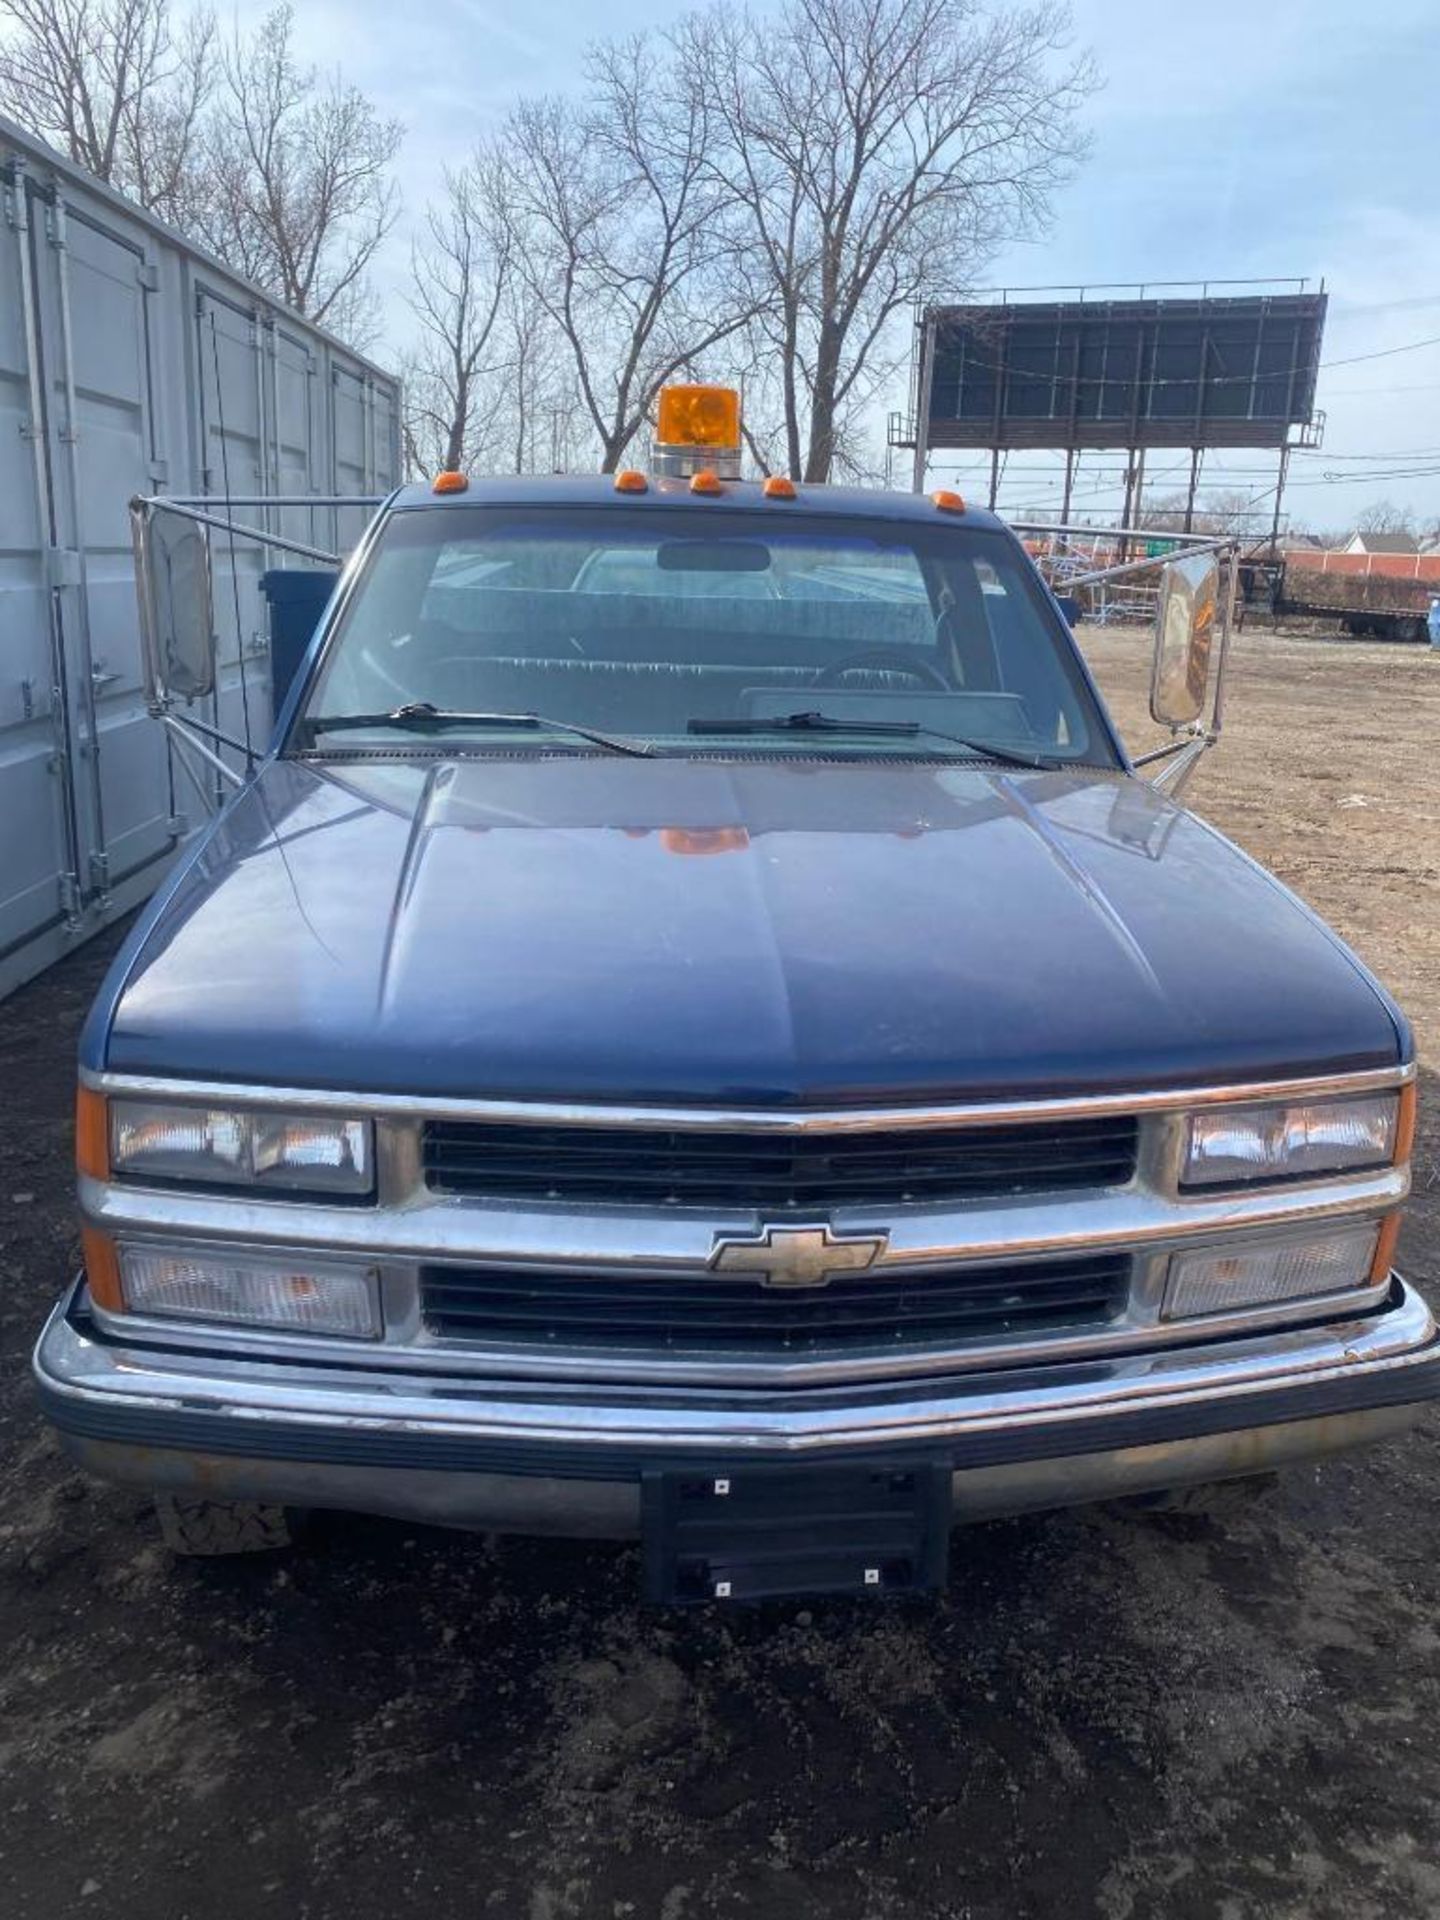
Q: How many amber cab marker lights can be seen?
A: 5